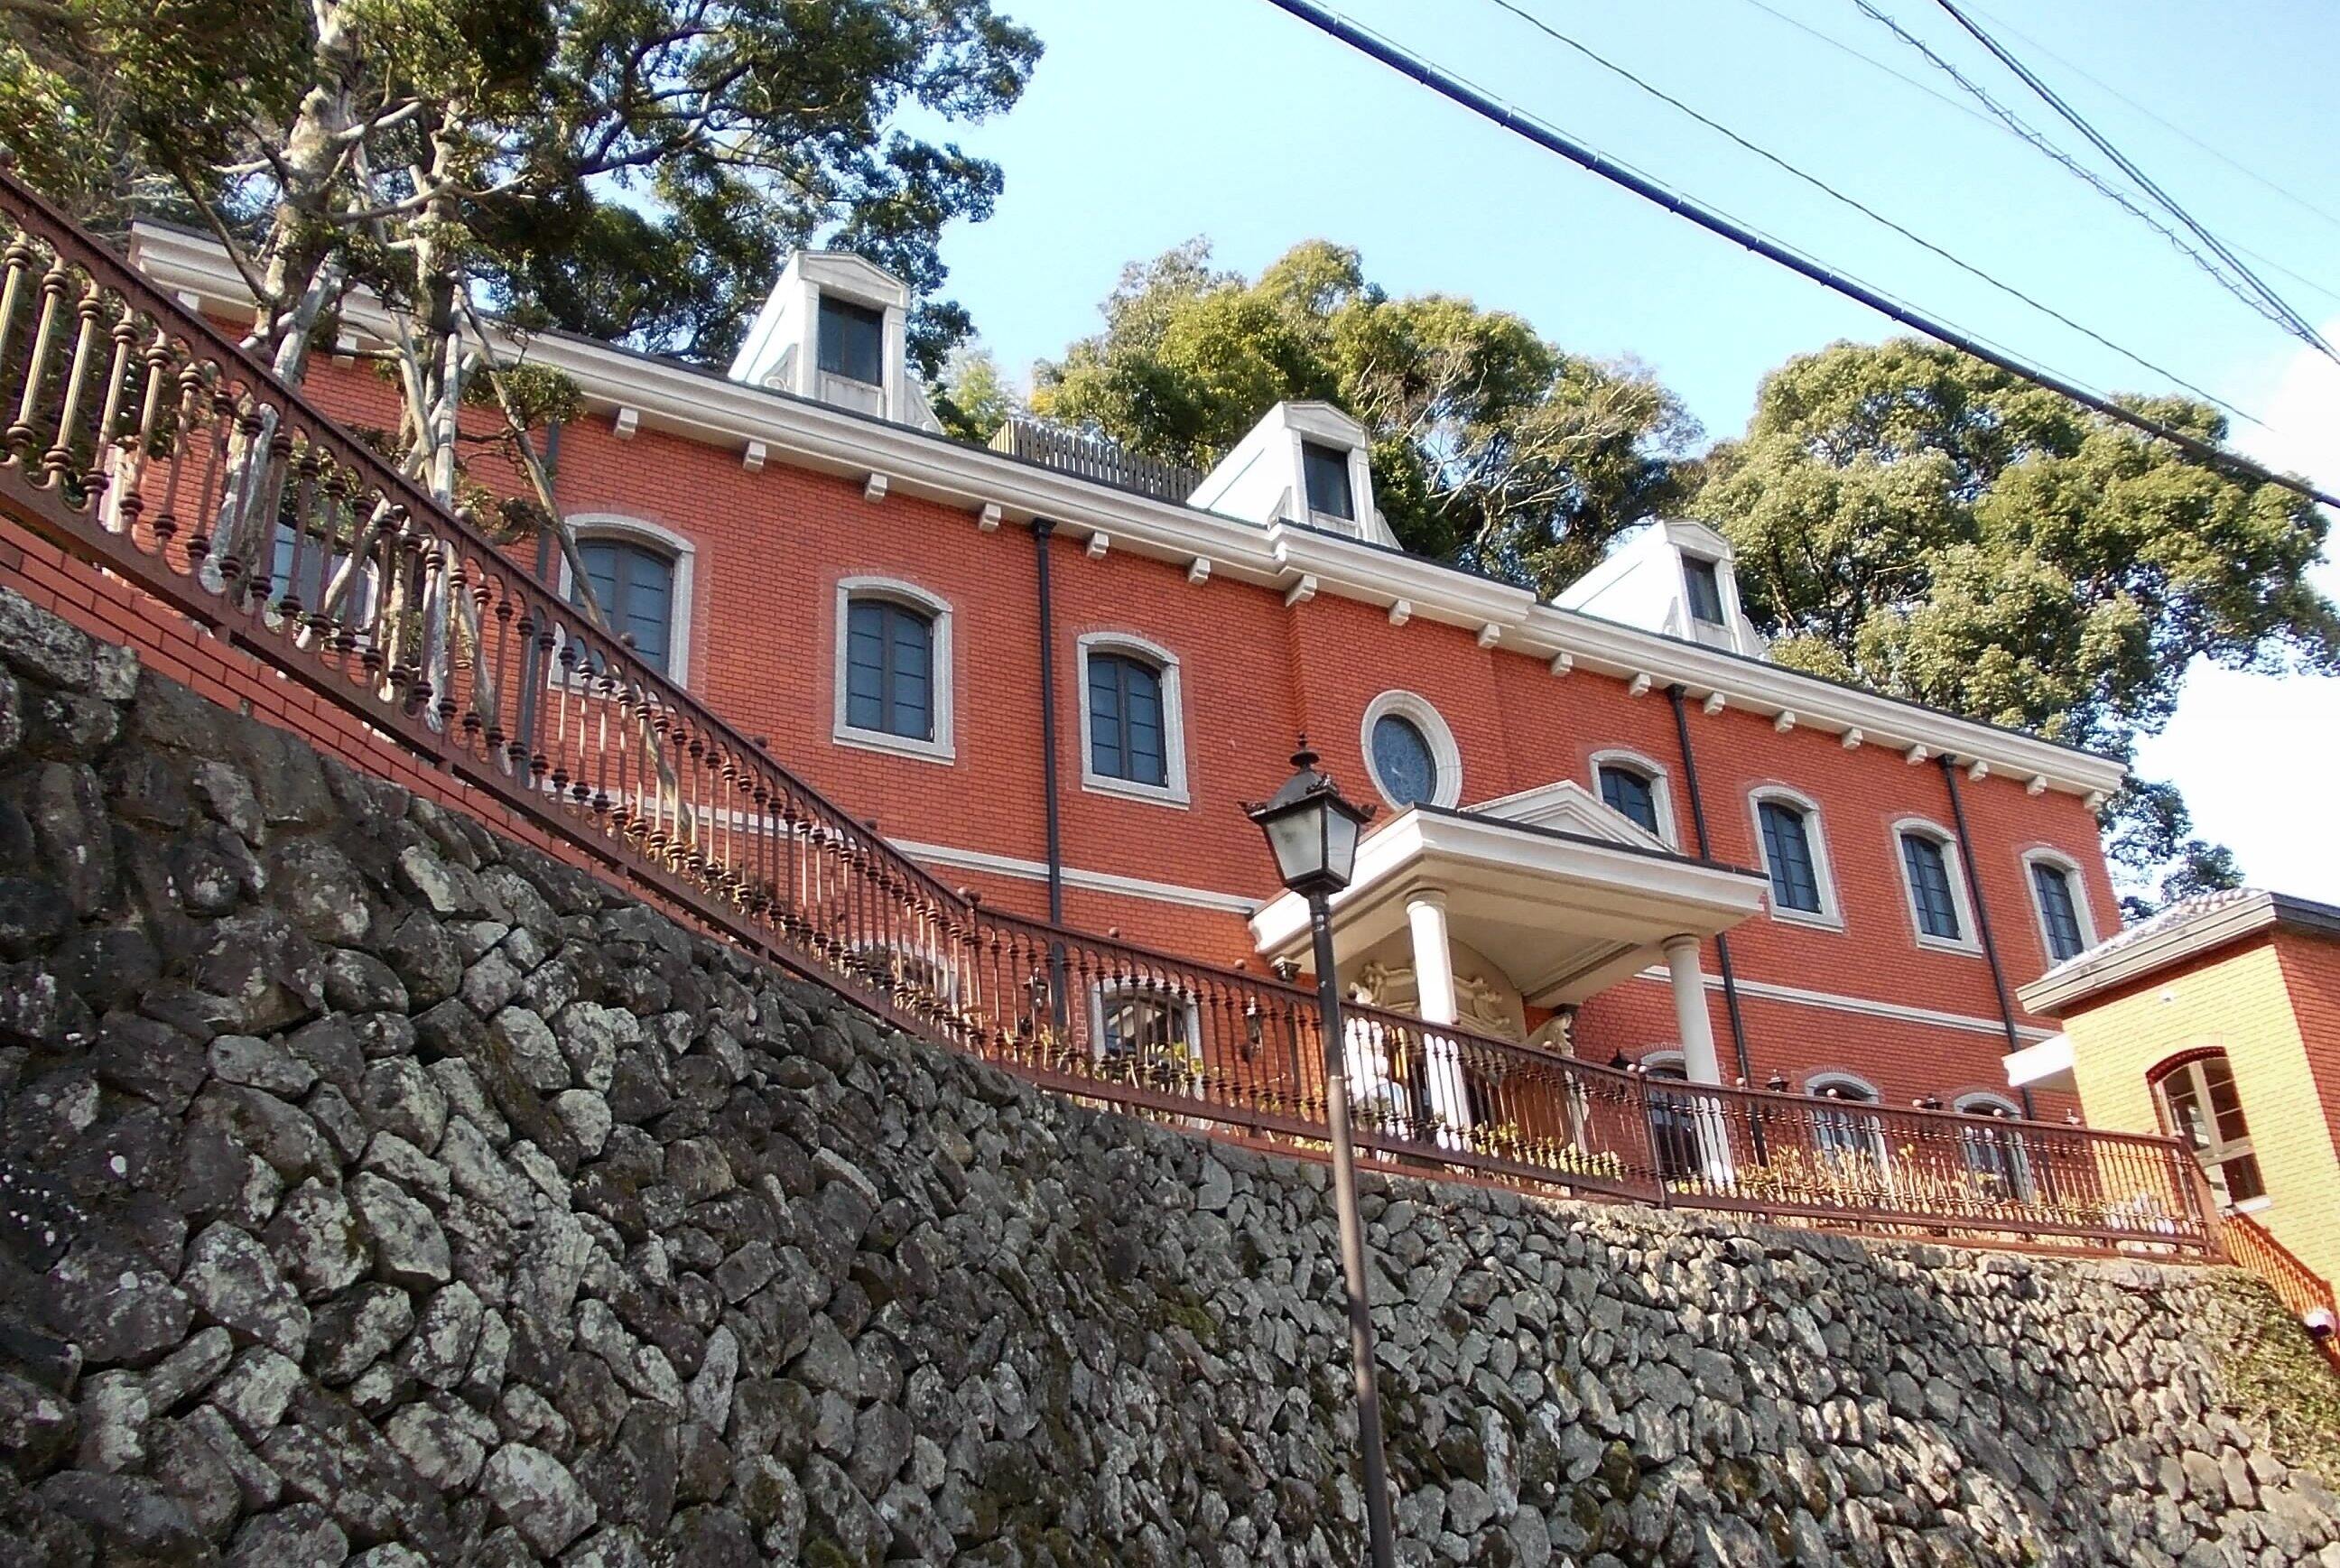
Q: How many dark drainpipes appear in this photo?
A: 4